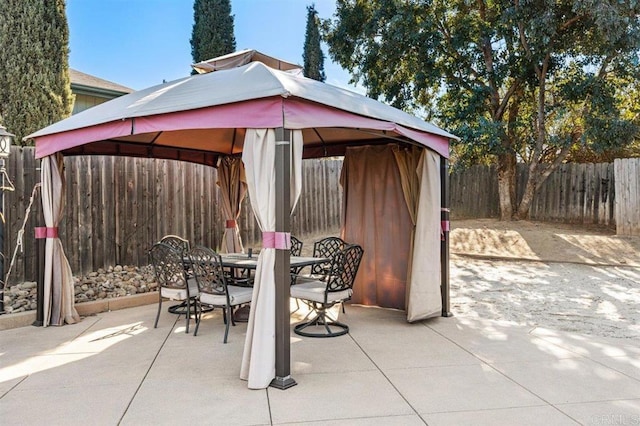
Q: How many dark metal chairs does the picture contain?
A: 6